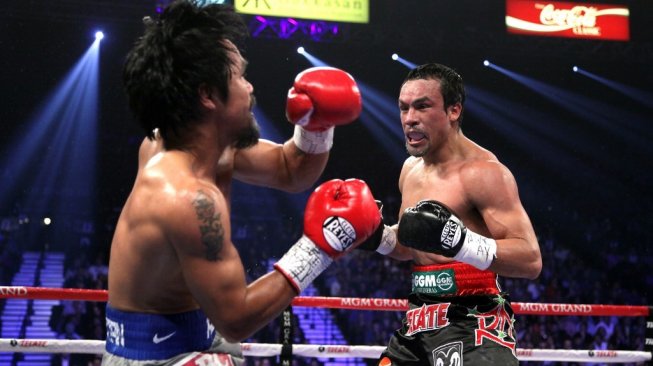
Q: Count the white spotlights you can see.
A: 5